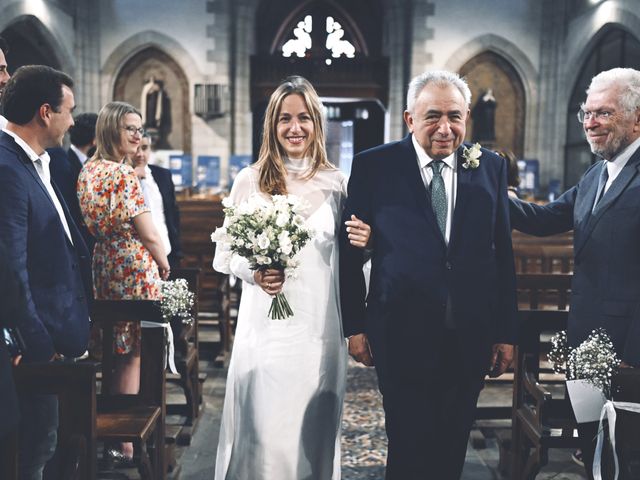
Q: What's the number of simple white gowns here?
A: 1